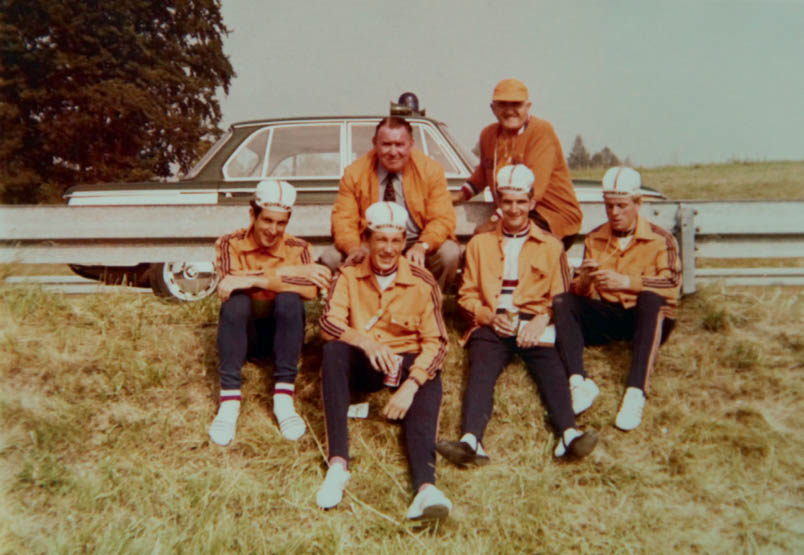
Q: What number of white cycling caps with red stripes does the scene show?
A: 4